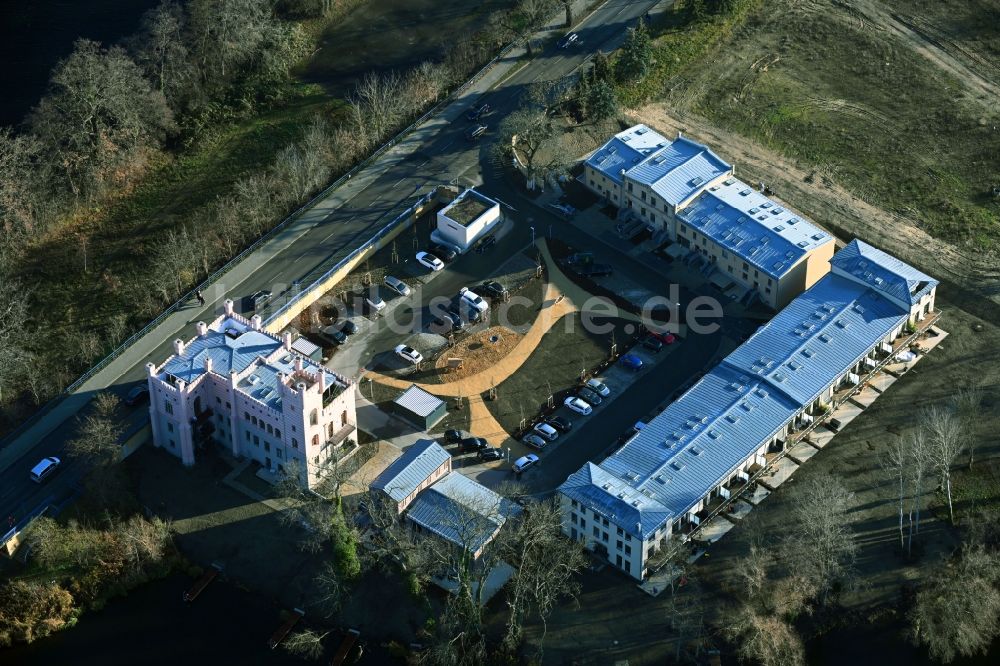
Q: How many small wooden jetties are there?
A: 3